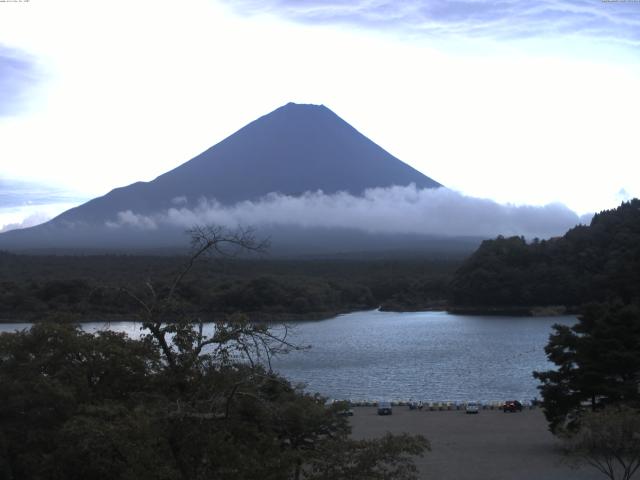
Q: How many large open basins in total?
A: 1